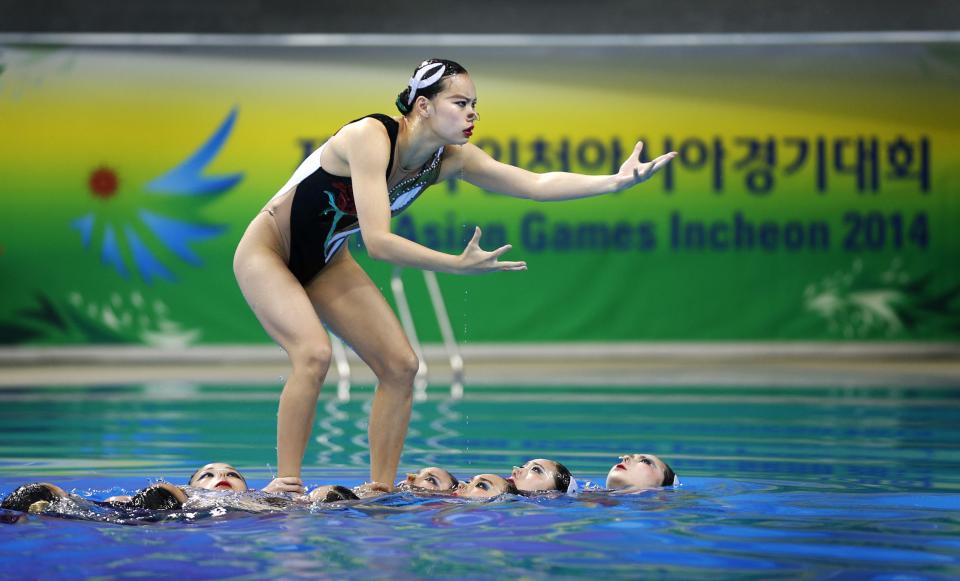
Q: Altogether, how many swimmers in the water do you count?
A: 8